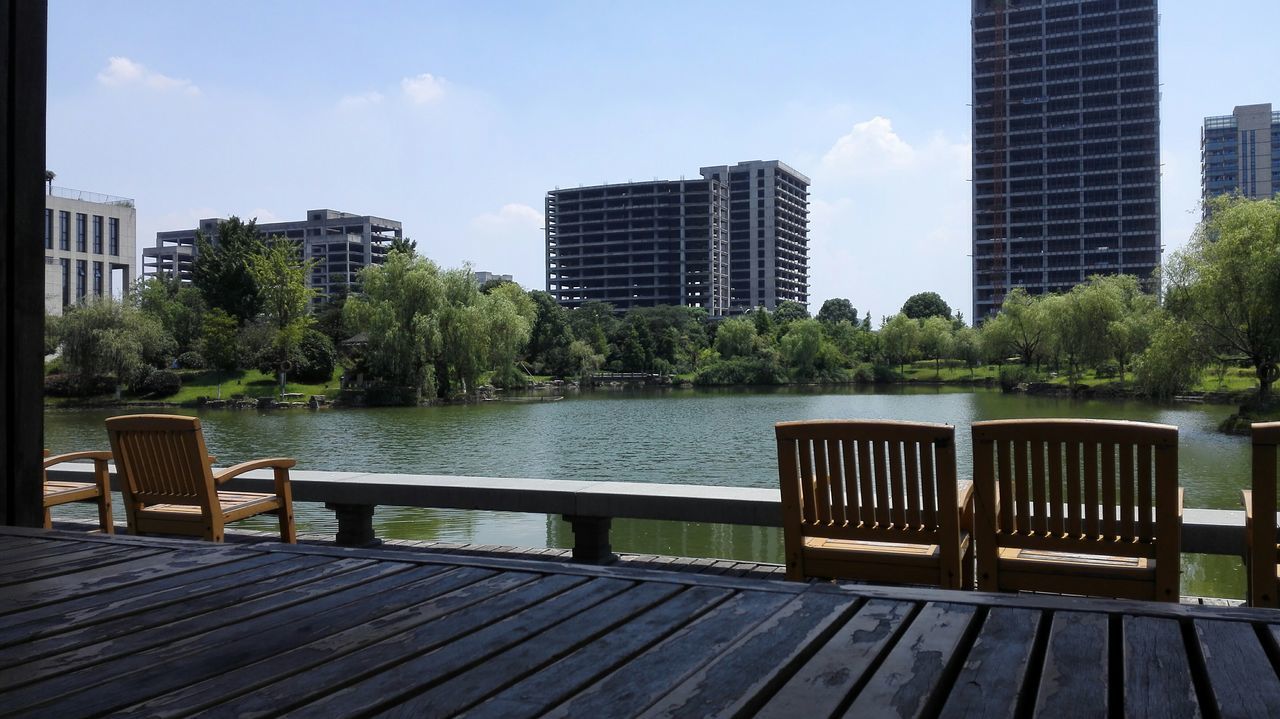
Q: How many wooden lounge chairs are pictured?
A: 5